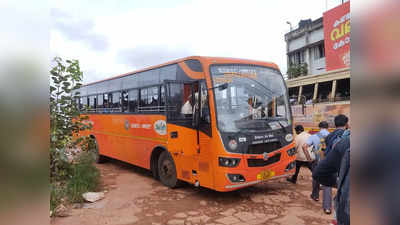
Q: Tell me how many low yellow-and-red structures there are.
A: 1